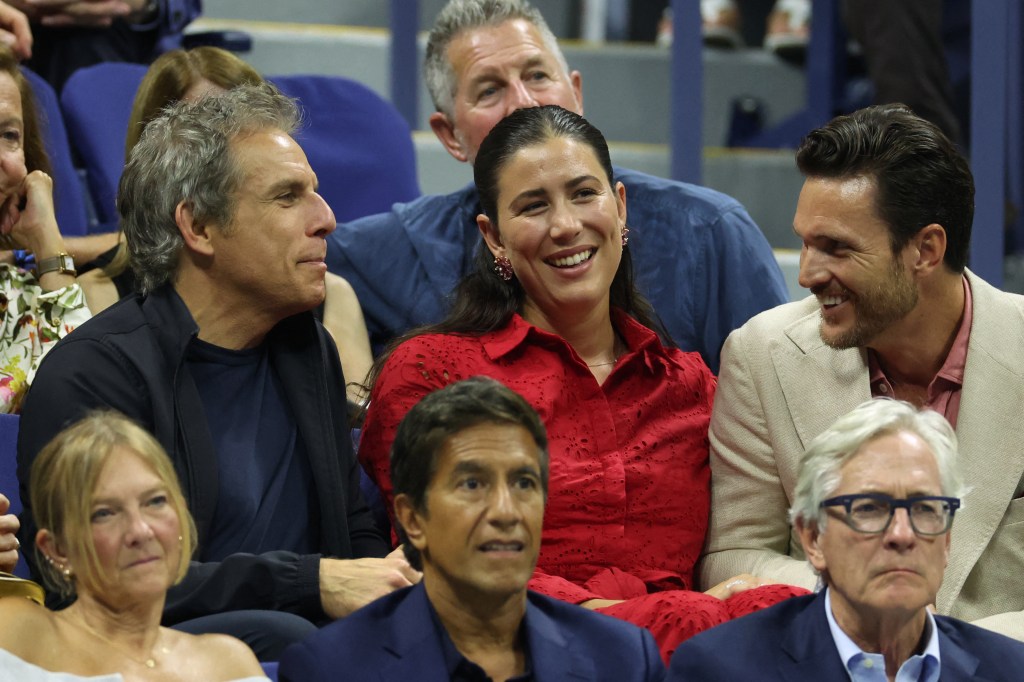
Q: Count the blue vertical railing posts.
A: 4